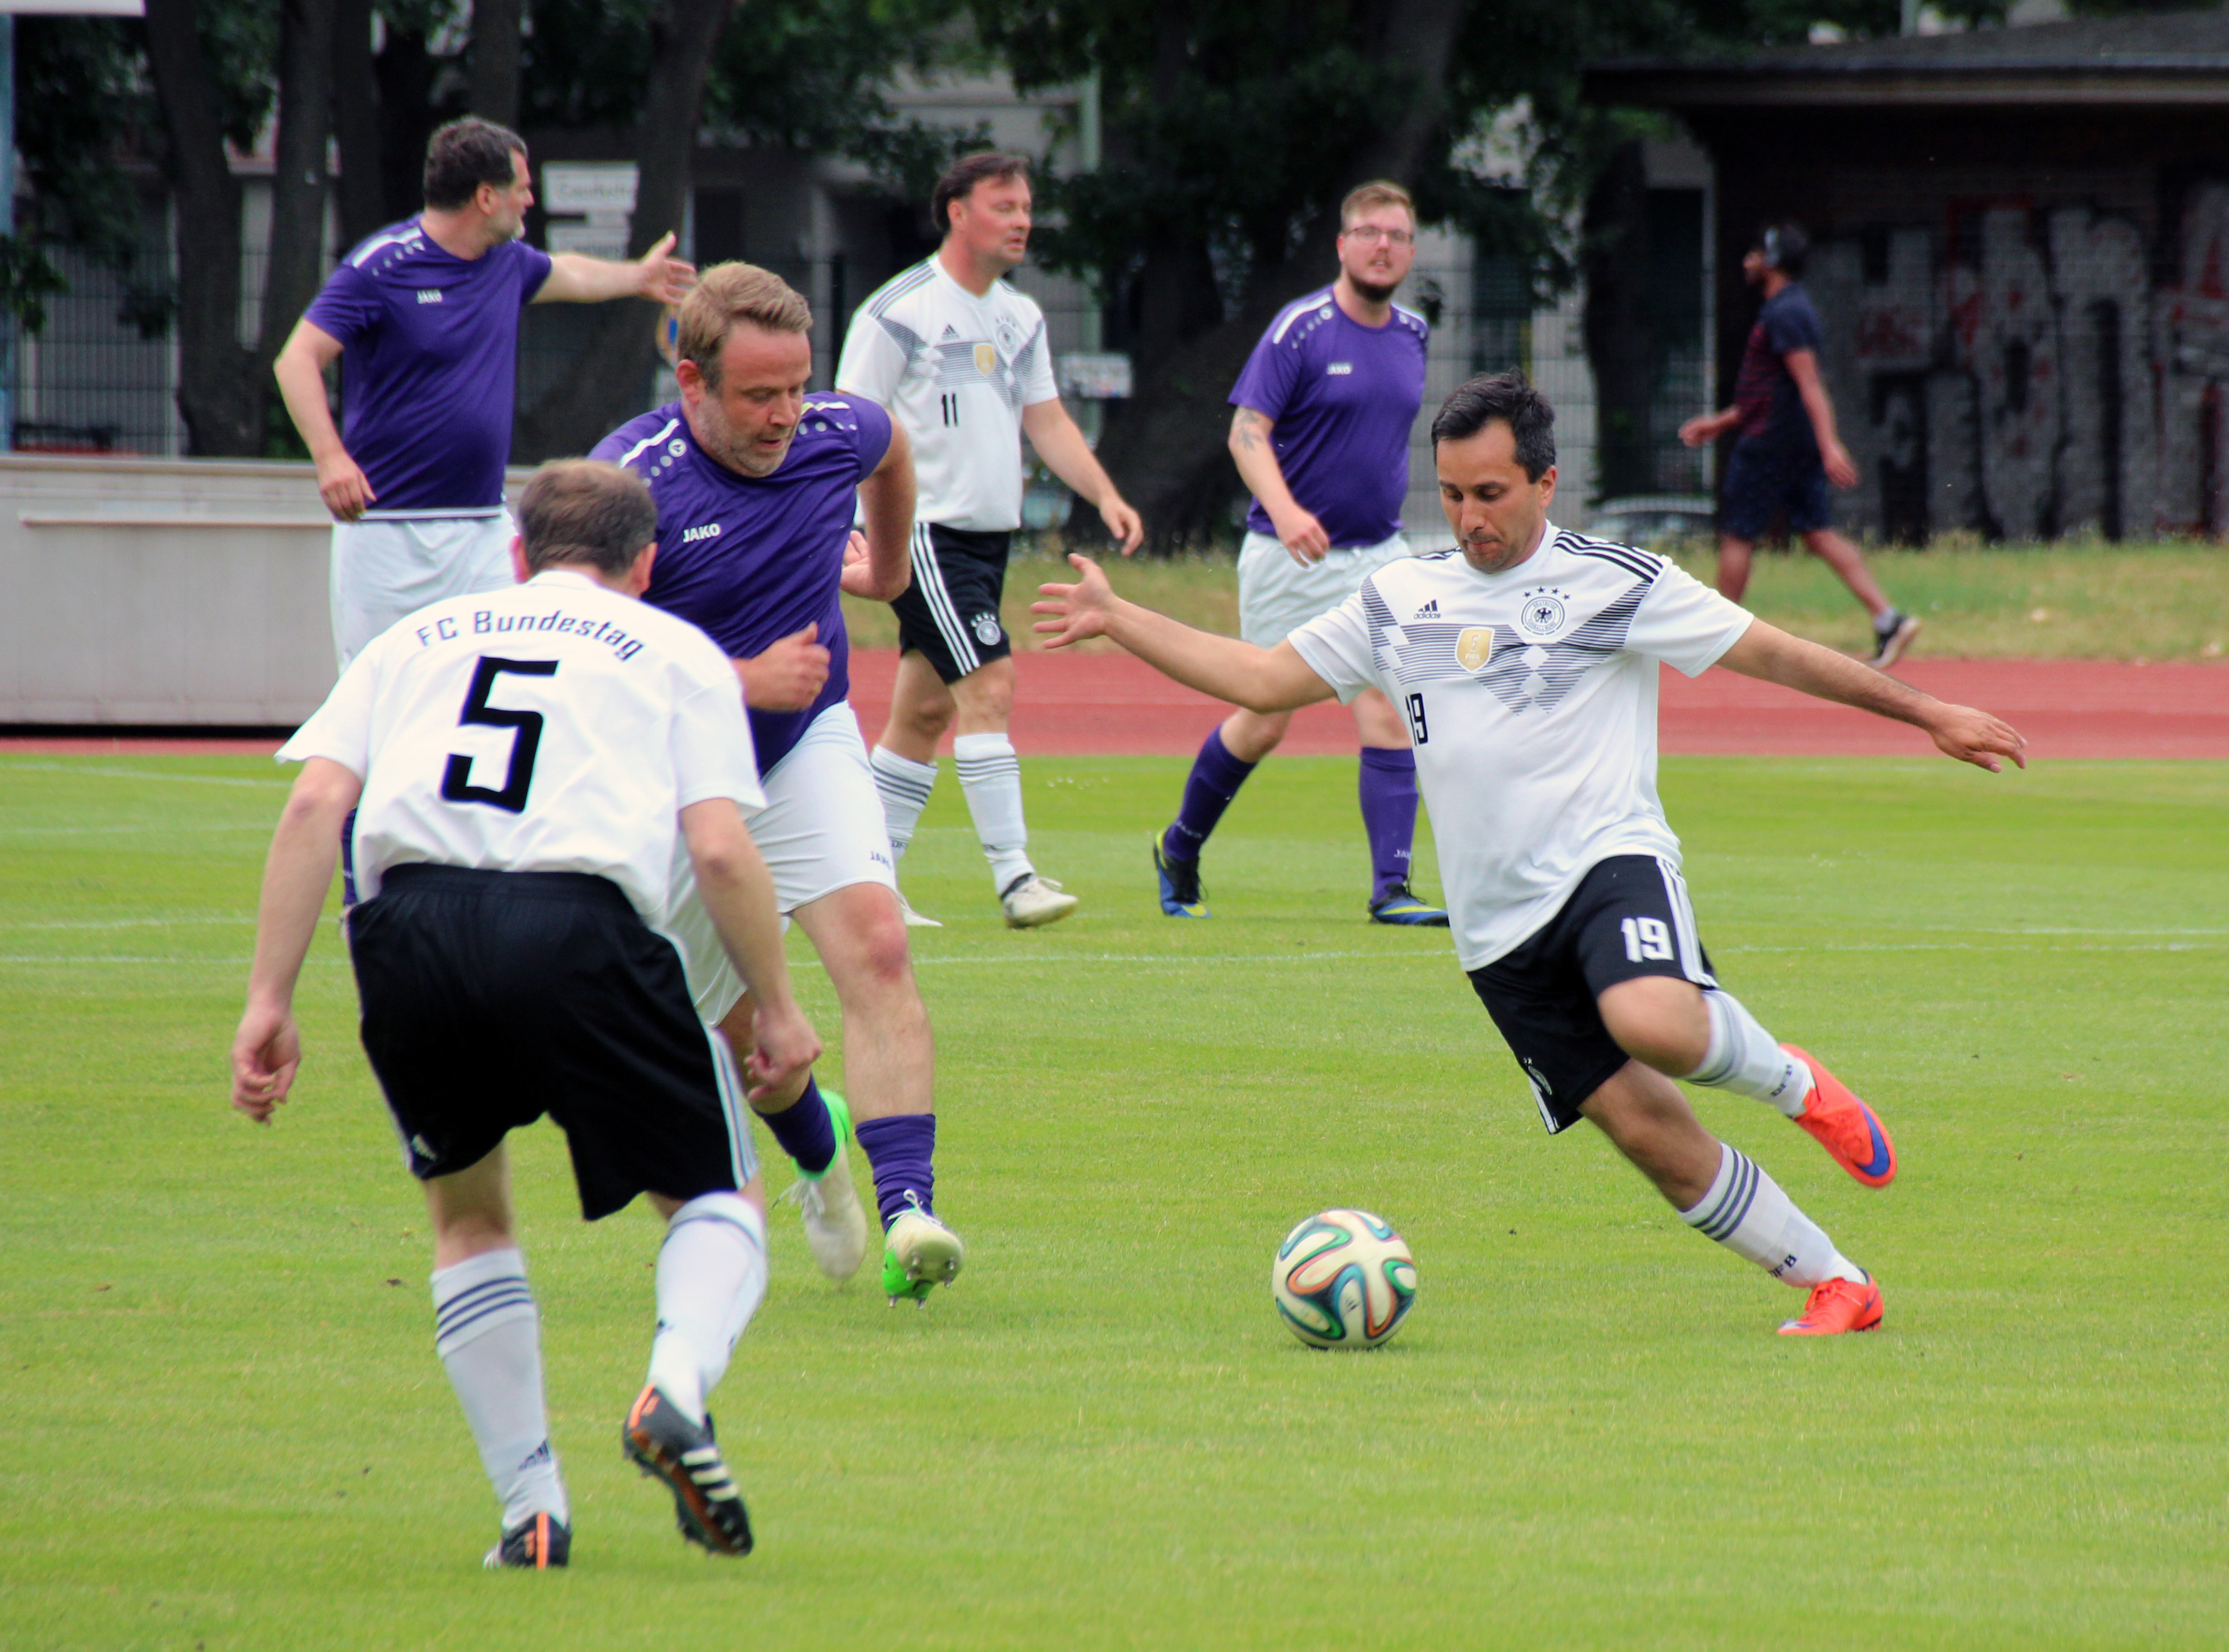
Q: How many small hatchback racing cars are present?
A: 0